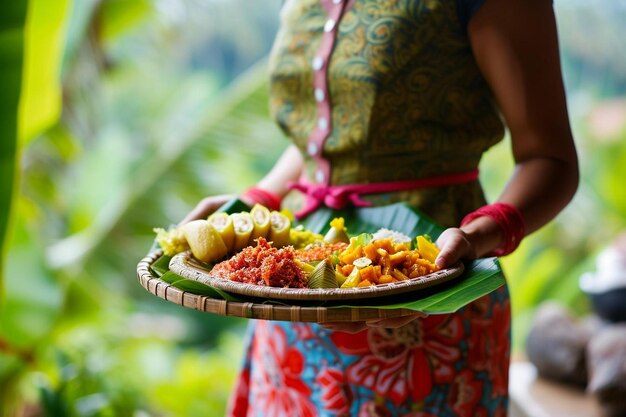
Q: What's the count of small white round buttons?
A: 7